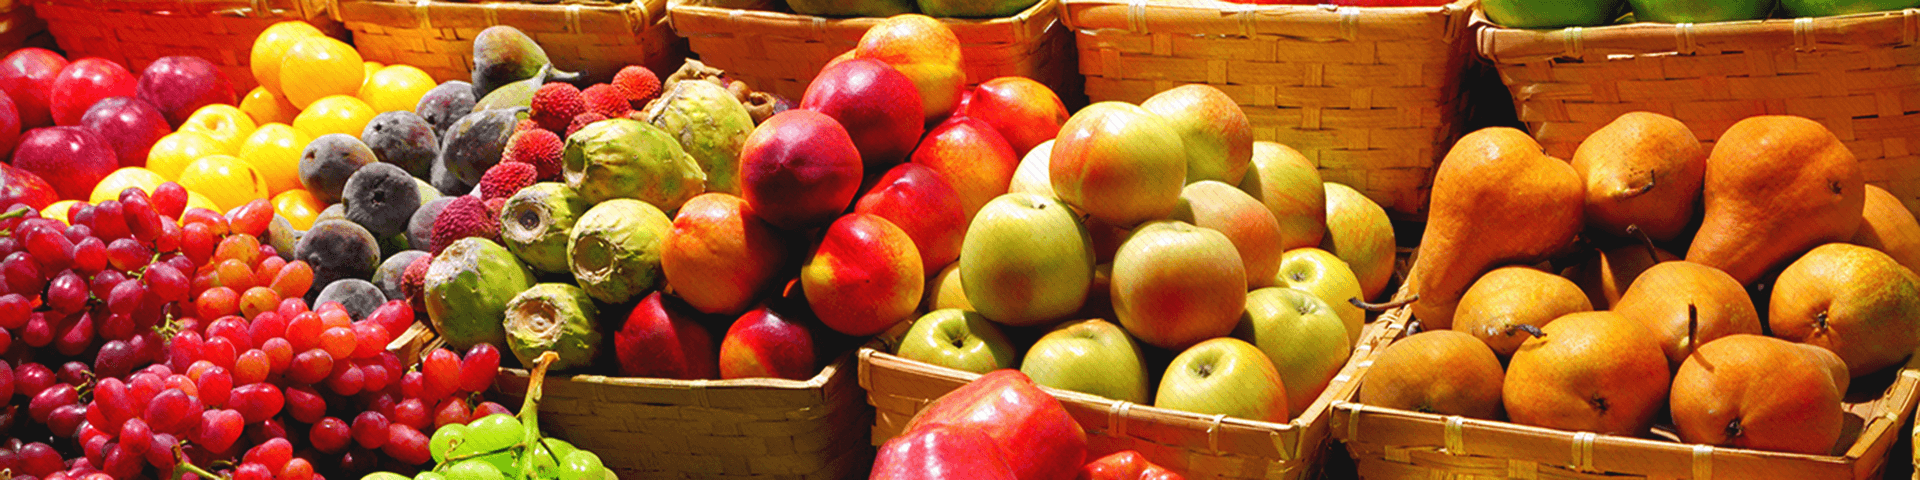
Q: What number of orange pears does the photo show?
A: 11